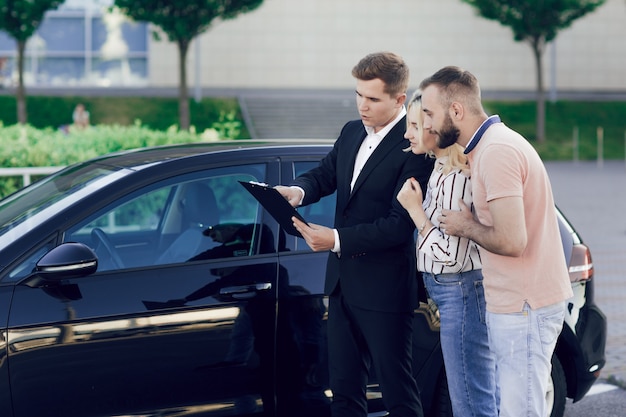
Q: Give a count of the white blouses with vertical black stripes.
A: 1